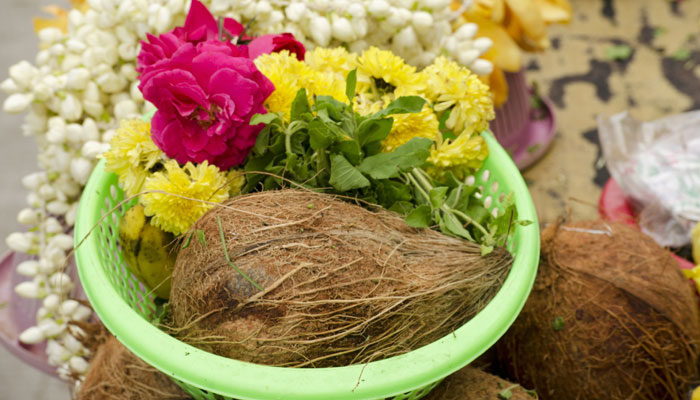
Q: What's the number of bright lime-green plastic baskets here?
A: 1